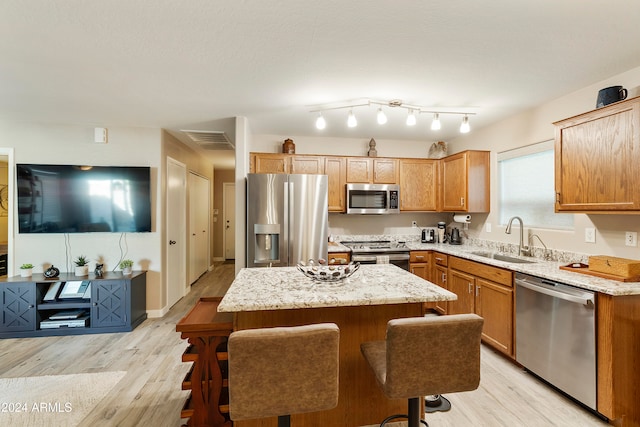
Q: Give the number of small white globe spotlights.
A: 6